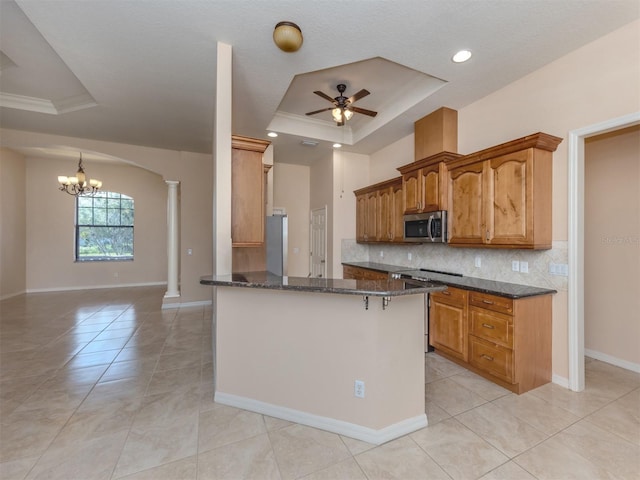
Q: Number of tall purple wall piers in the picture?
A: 0